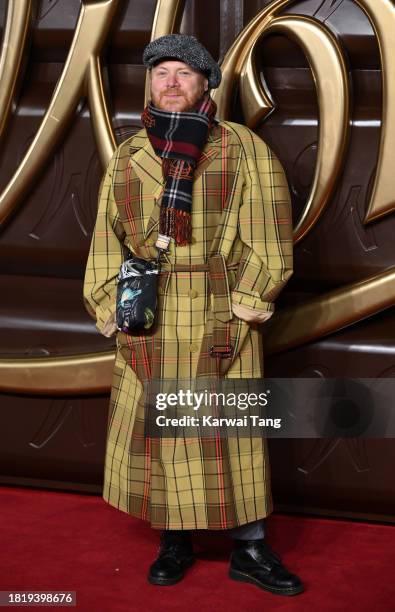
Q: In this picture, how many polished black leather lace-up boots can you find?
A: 2